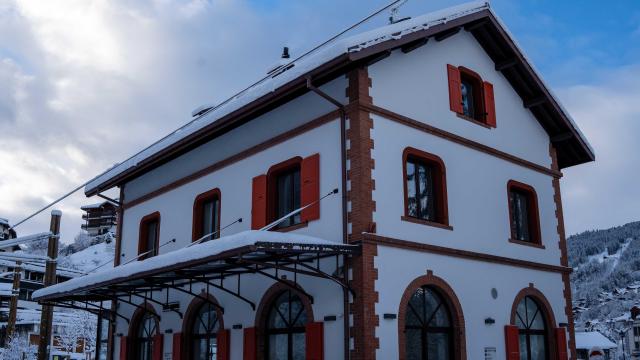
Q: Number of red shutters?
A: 12